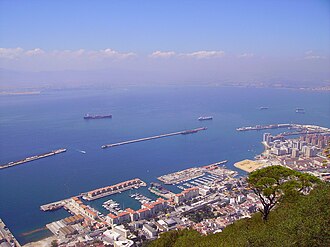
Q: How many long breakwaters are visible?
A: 2